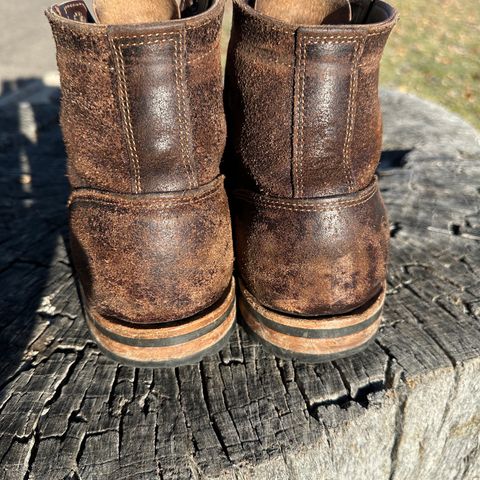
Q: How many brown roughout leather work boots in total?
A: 2